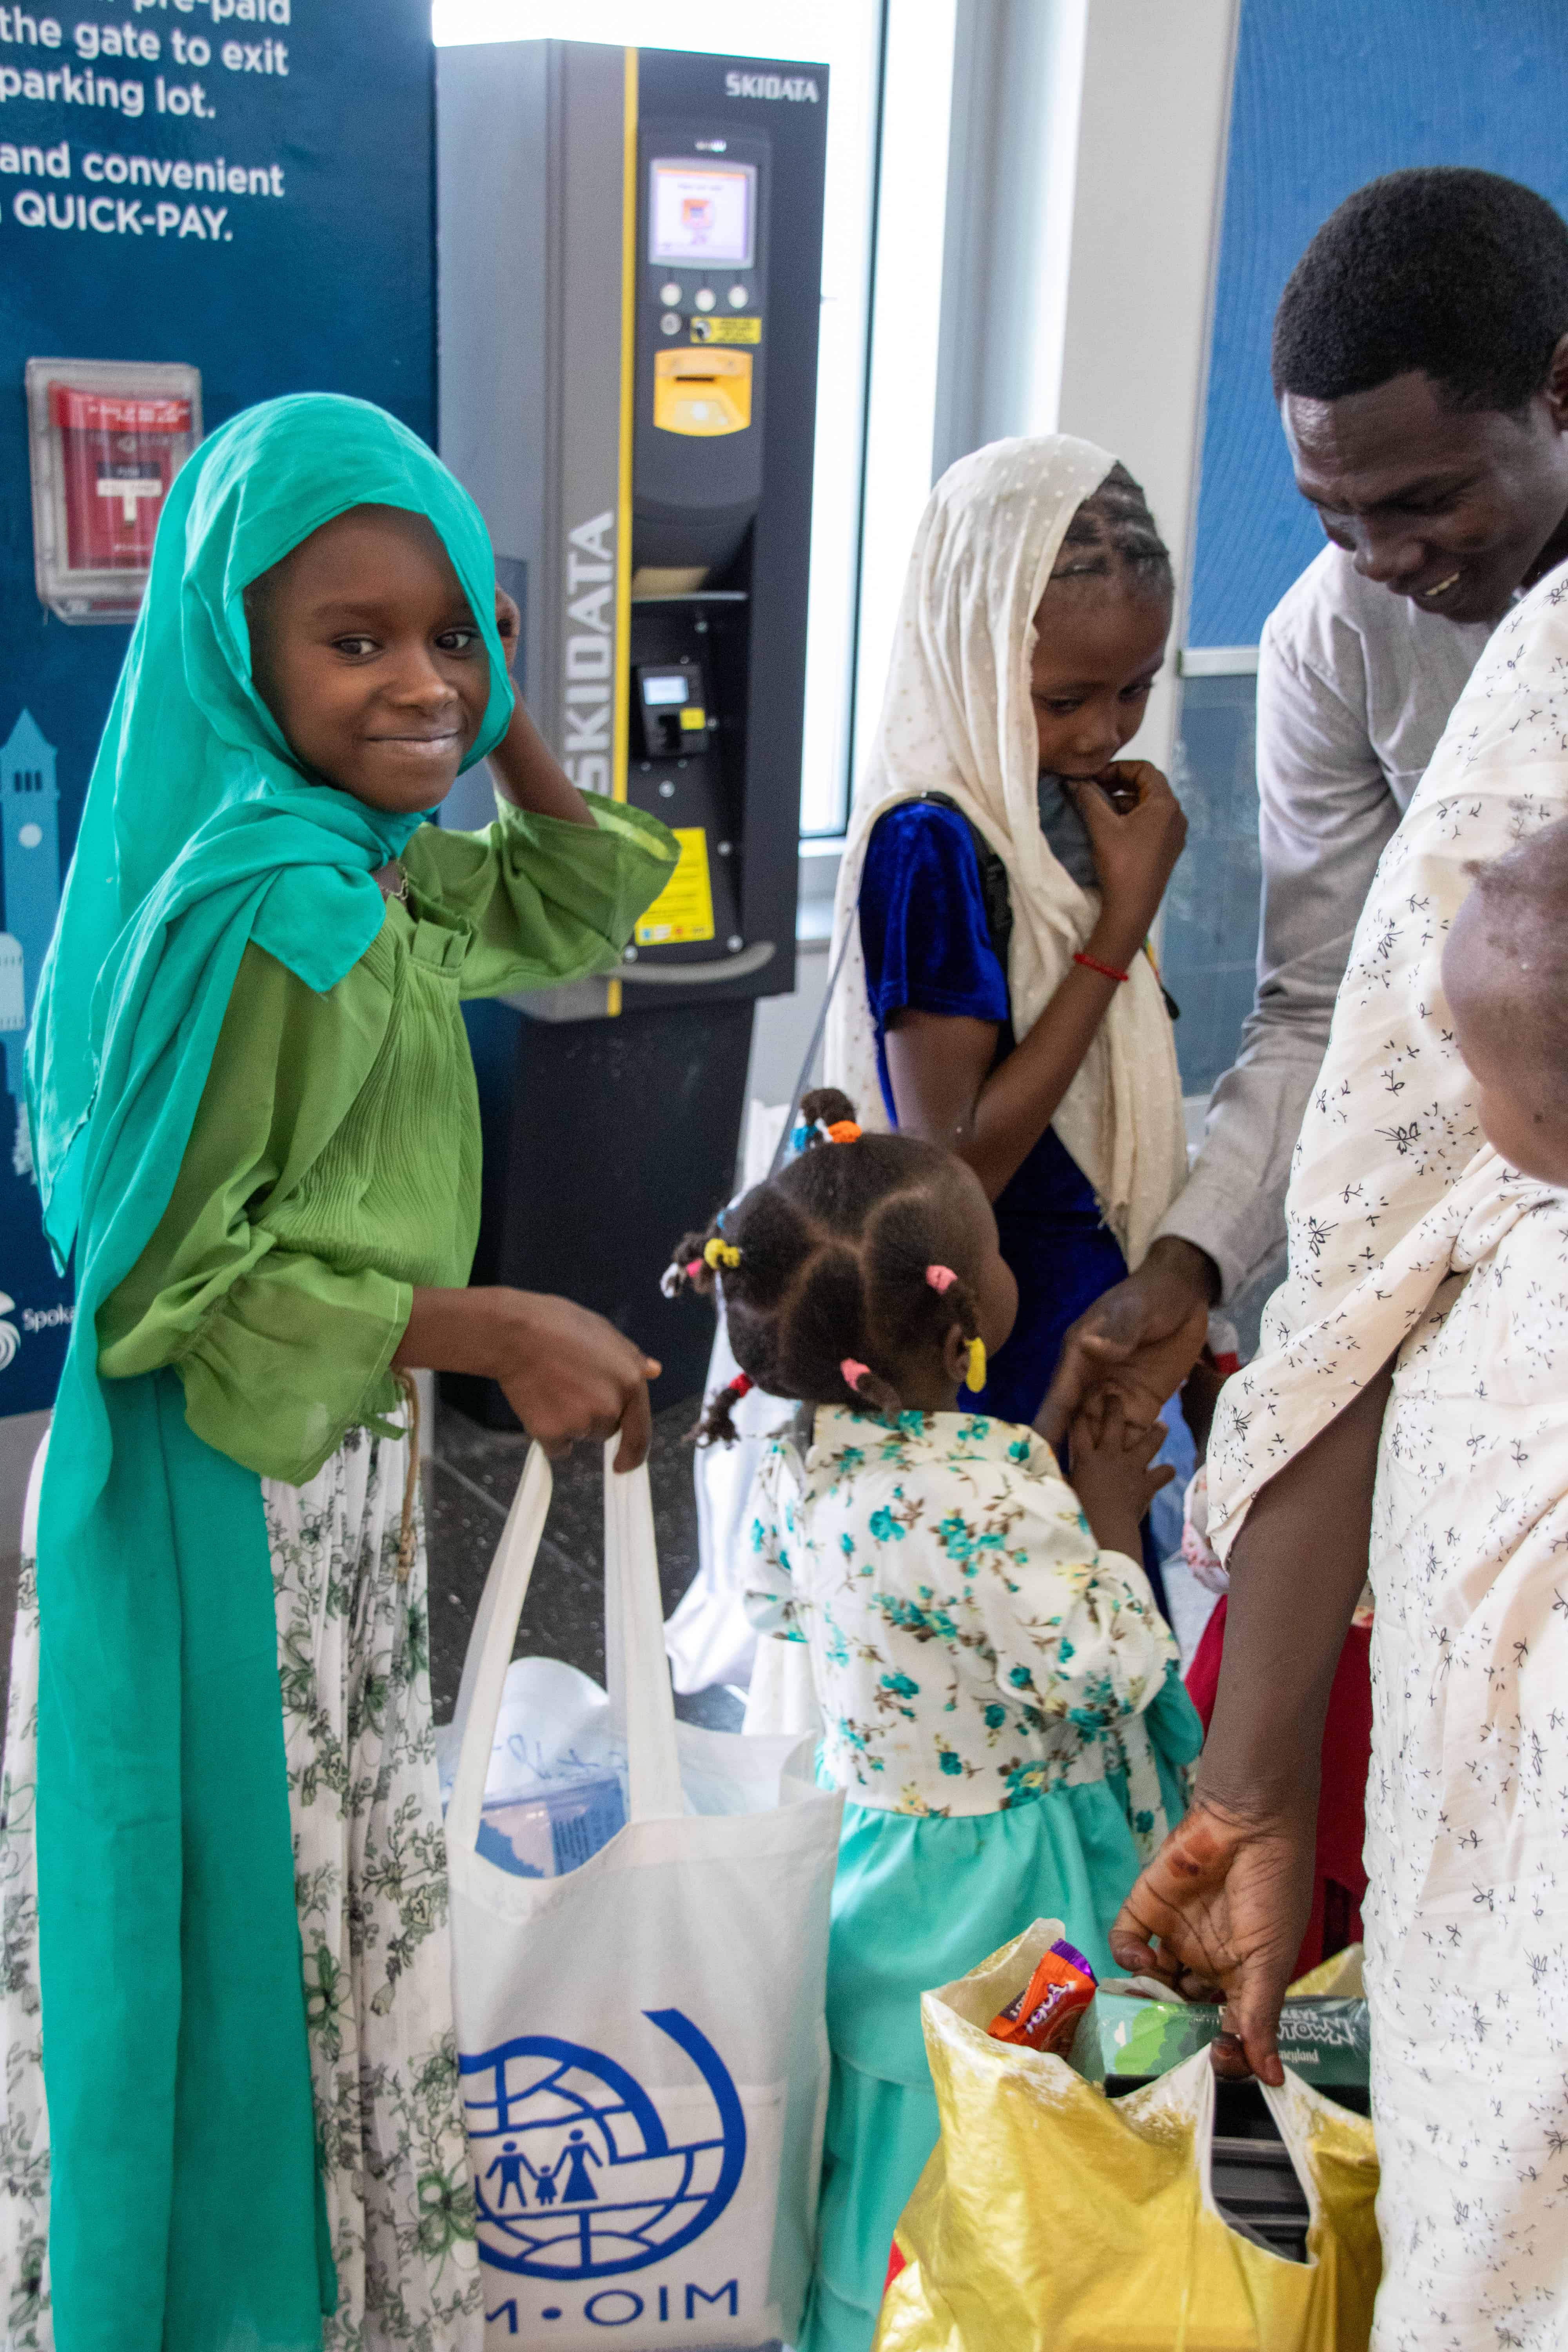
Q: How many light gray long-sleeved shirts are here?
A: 1